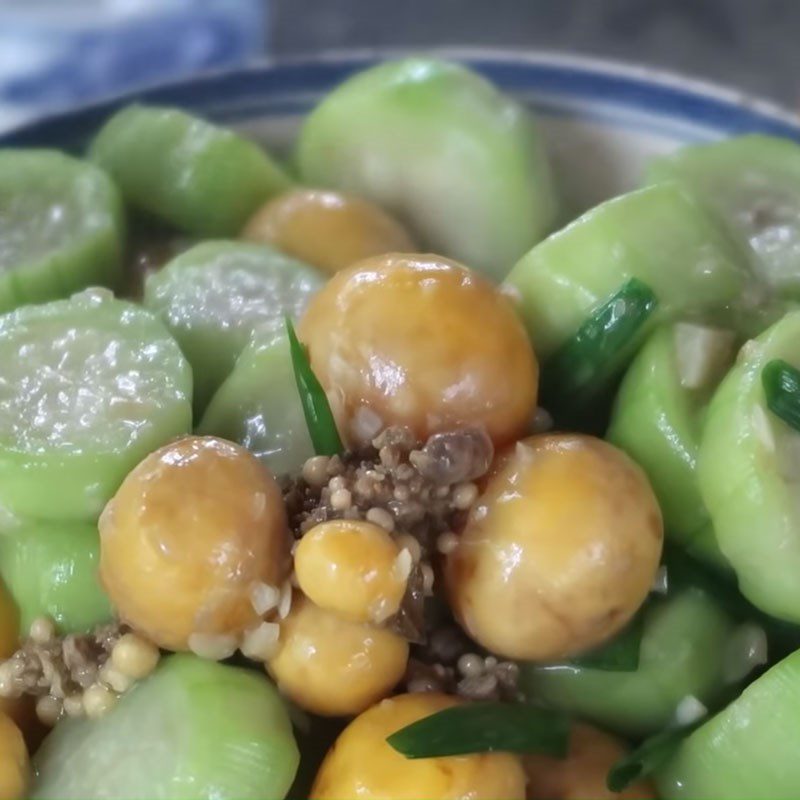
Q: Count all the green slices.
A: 14